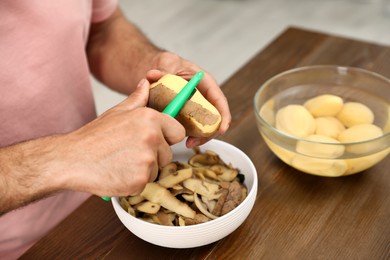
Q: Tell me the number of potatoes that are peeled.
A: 6